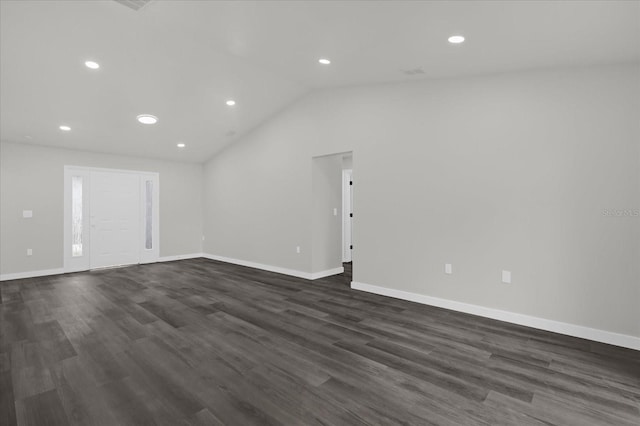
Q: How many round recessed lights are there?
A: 7